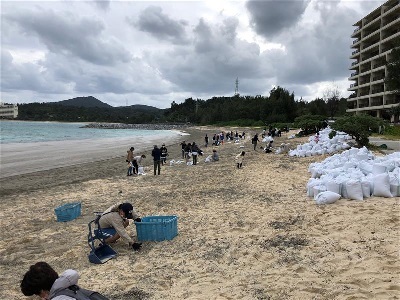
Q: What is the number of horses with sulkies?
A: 0